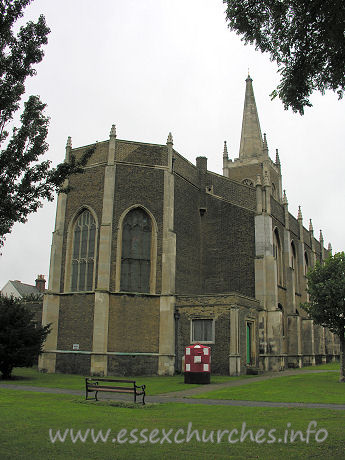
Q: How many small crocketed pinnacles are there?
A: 13